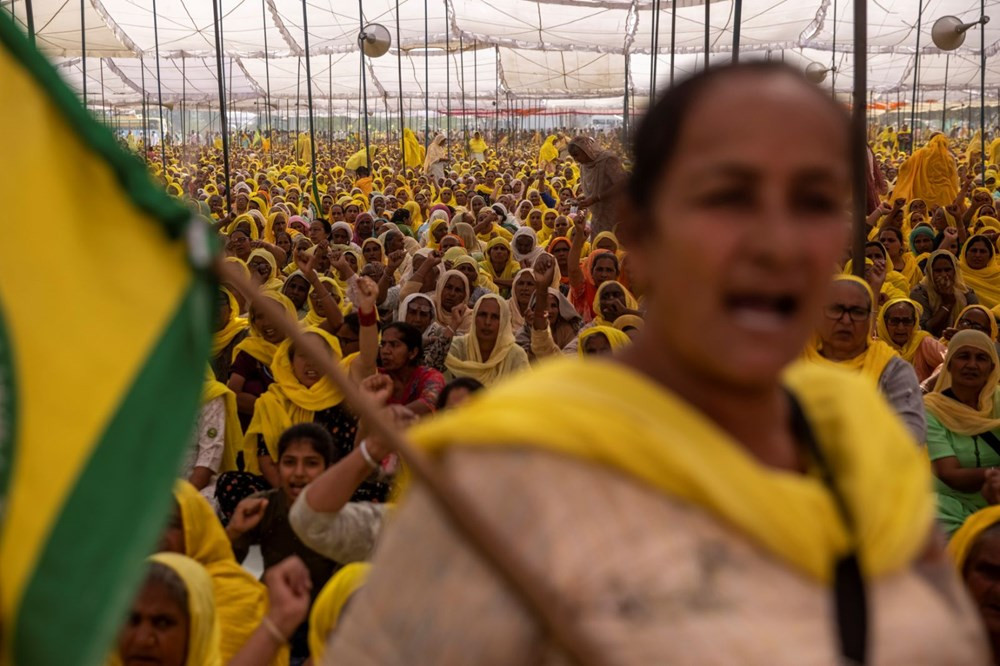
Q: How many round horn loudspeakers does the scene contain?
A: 3